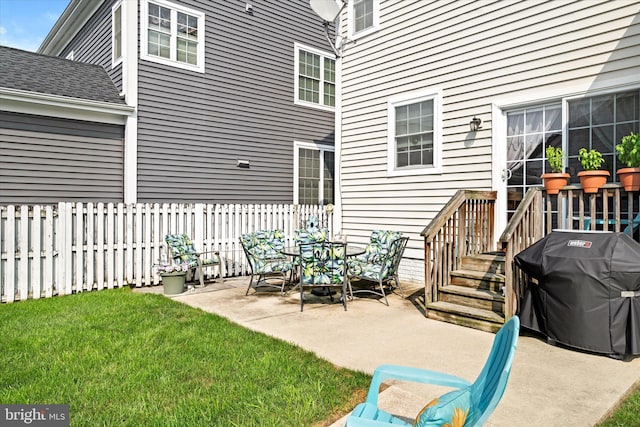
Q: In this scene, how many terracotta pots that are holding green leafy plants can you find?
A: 3